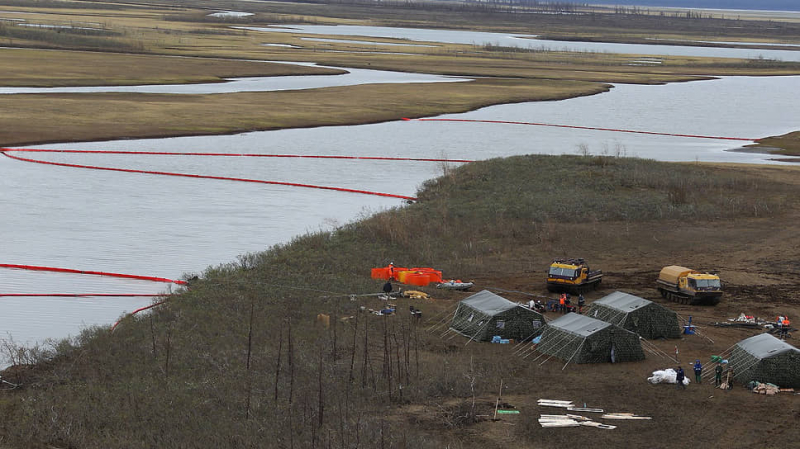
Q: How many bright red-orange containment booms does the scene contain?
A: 5